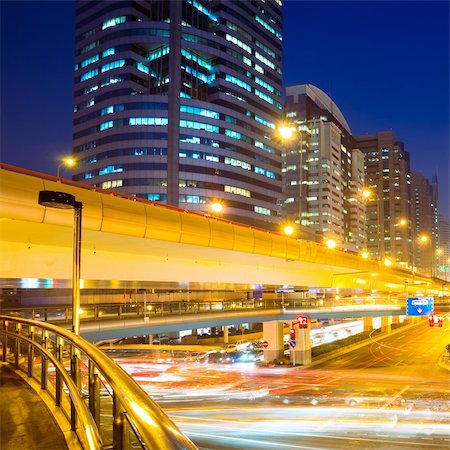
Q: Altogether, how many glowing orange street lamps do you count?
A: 11